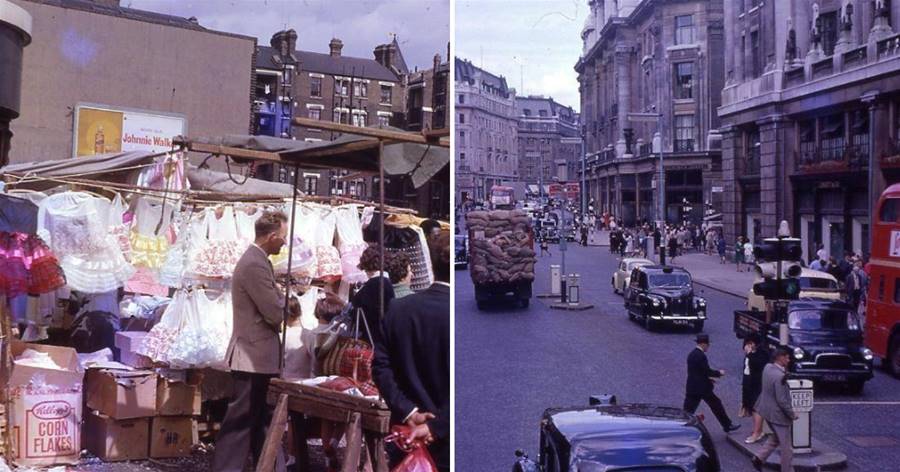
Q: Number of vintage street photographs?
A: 2